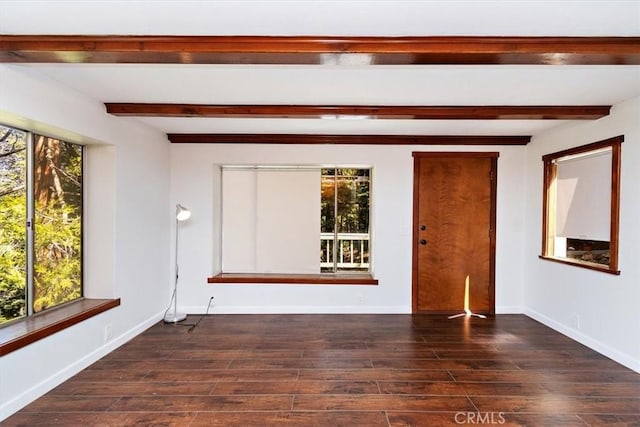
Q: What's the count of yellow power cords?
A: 0